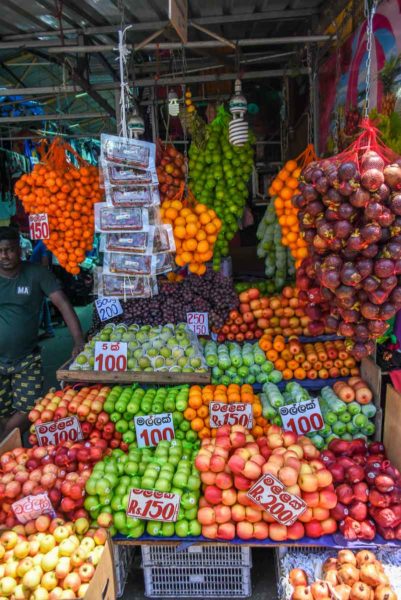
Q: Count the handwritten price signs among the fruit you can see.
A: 11